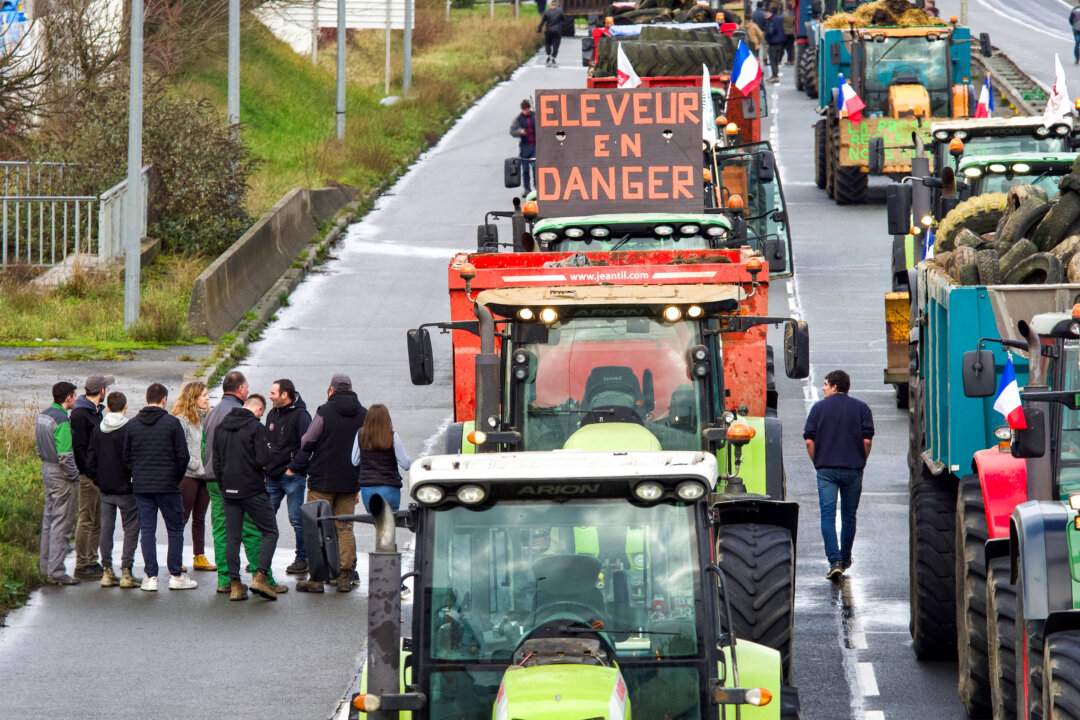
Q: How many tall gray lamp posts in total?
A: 4